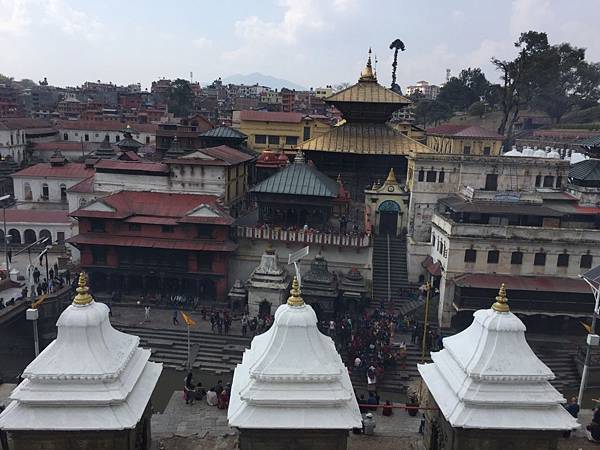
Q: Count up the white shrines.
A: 3